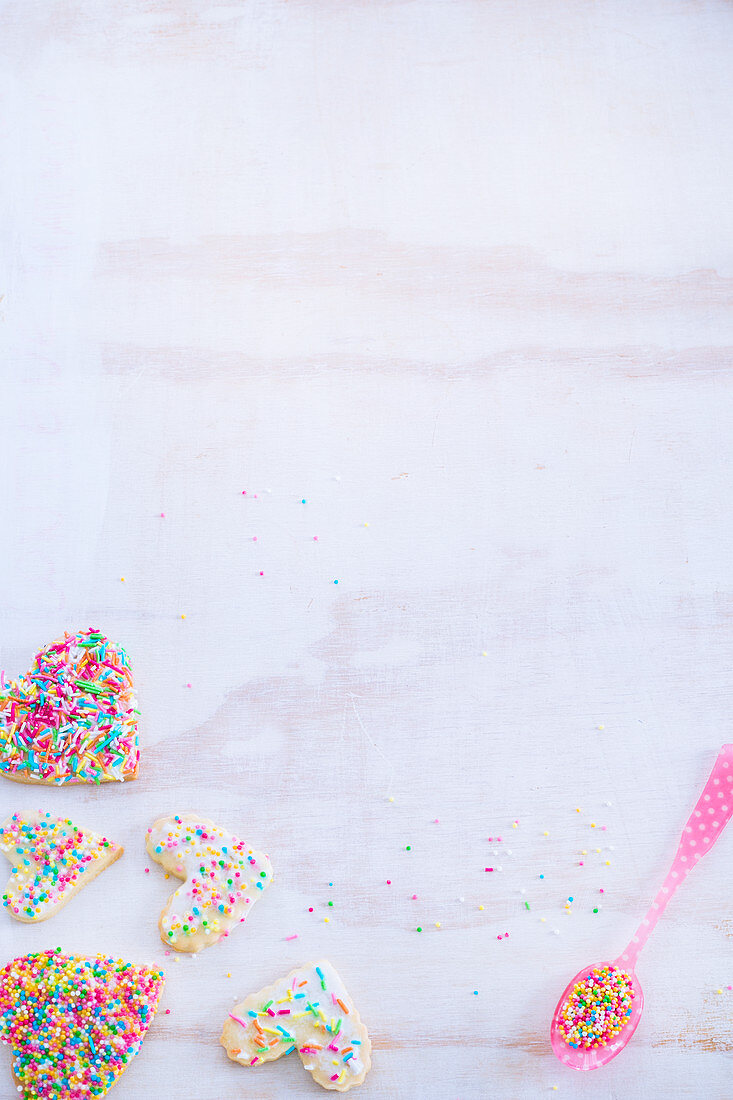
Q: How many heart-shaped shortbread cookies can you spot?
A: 5